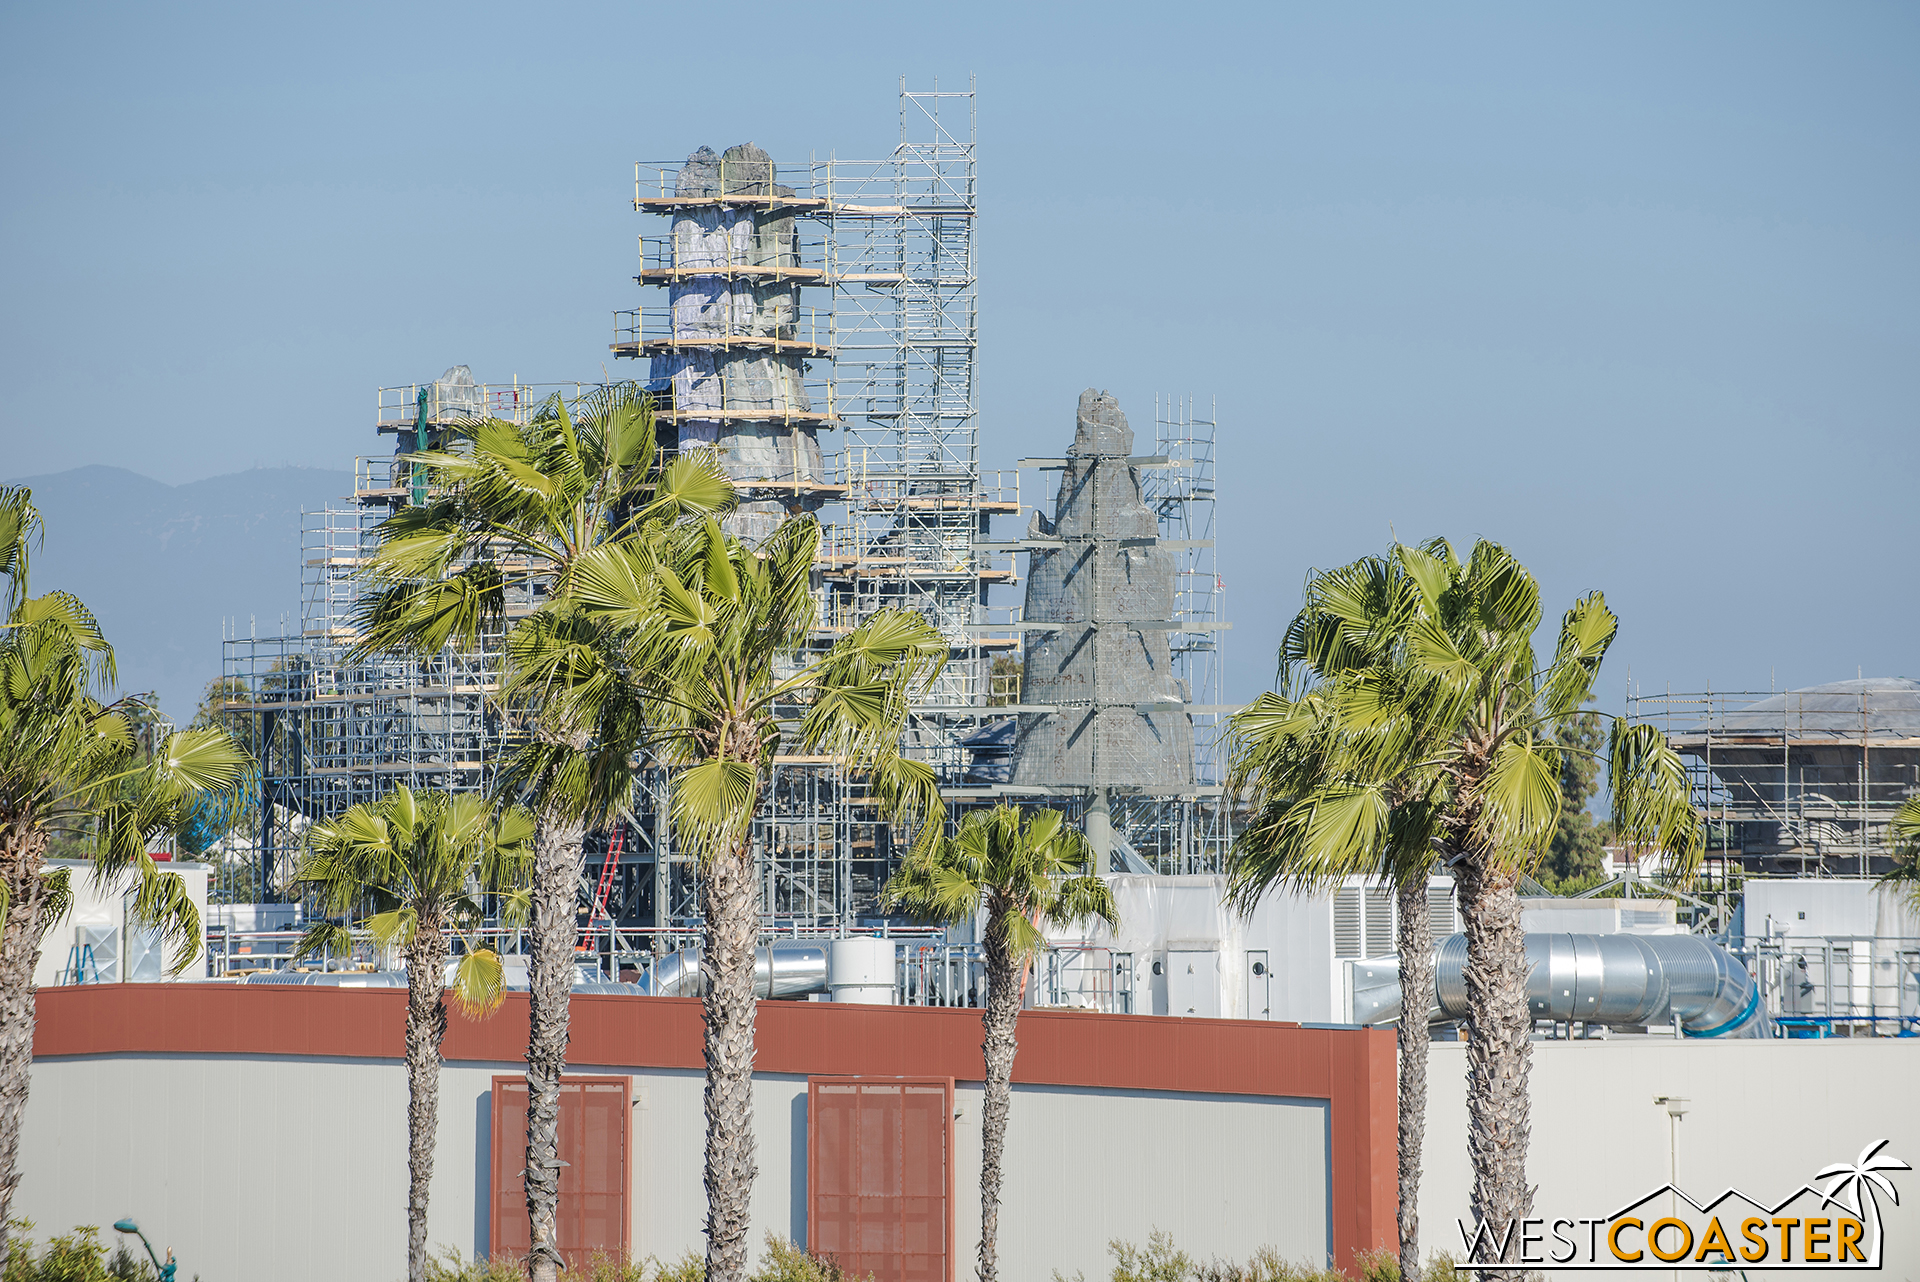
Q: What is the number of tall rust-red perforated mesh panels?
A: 2